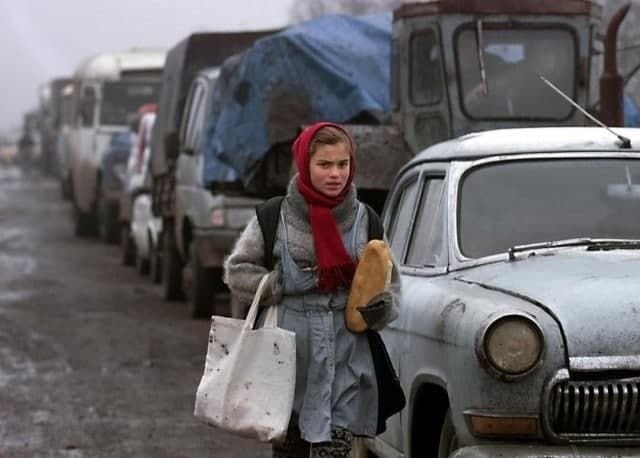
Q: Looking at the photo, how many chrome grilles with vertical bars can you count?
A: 1